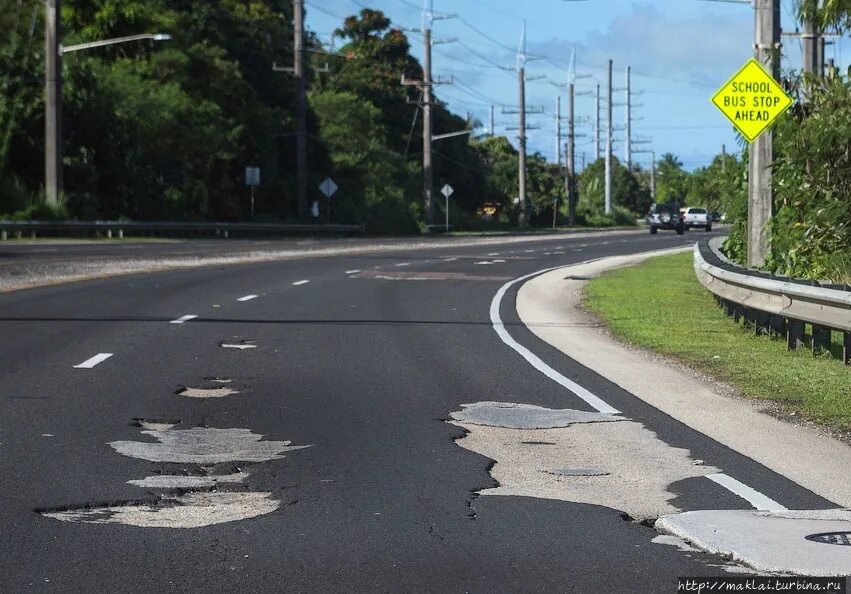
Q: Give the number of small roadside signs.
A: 3